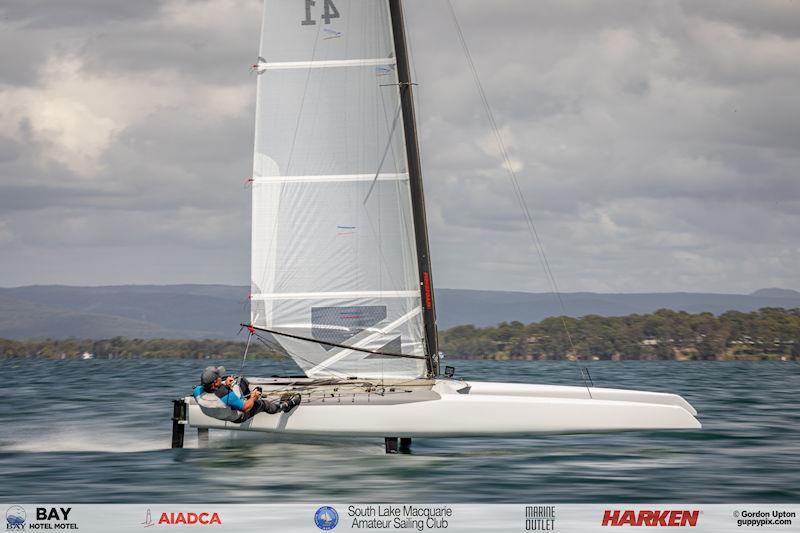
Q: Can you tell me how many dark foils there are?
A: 3